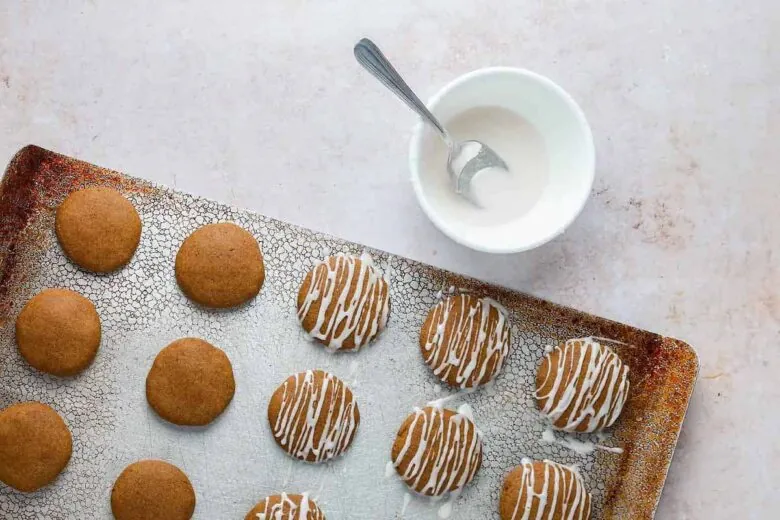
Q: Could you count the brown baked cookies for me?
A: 13